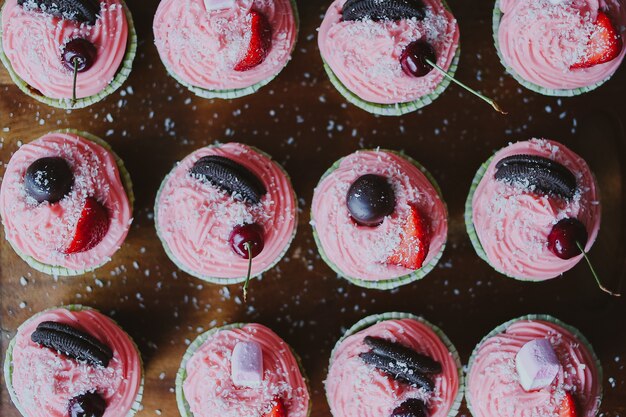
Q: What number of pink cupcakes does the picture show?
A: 12